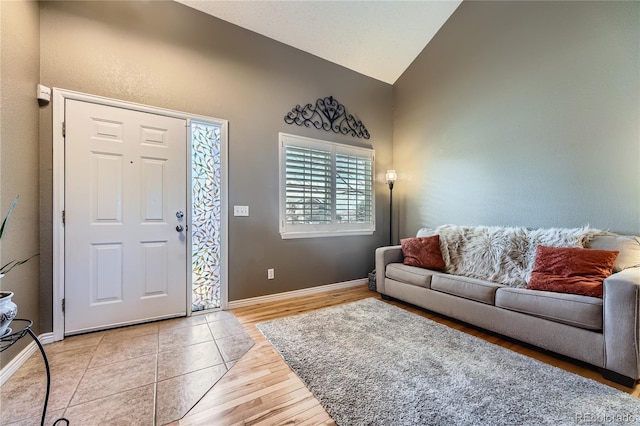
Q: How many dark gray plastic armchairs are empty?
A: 0